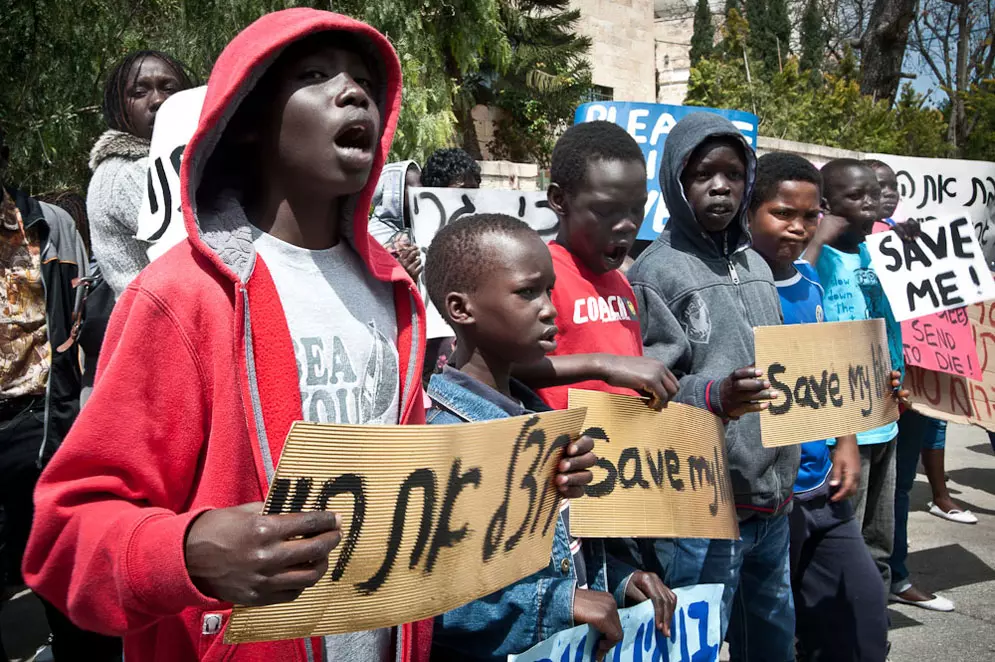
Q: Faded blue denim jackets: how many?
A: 1